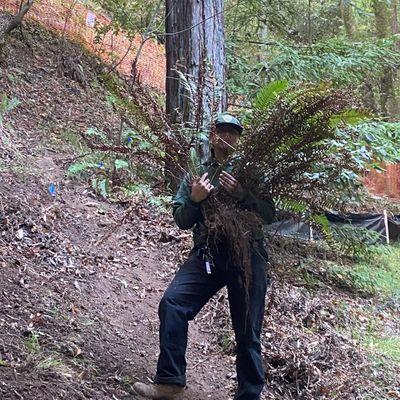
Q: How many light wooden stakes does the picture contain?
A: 2